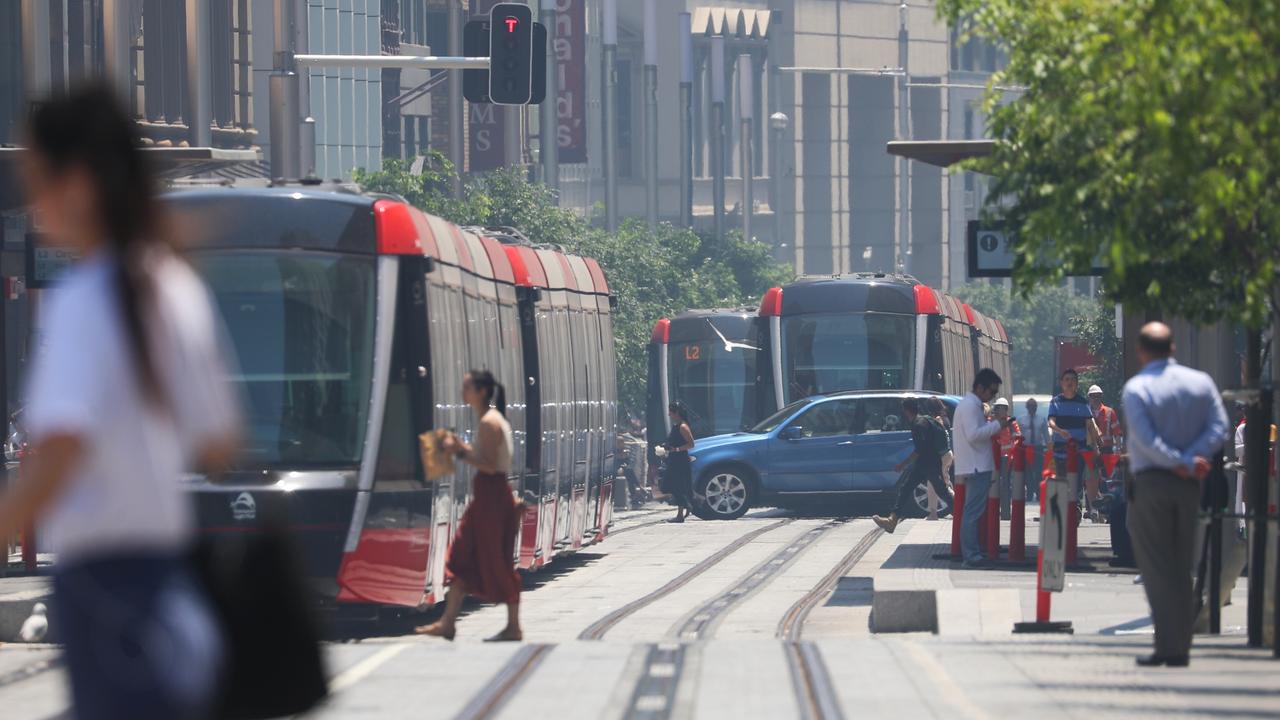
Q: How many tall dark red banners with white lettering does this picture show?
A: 2